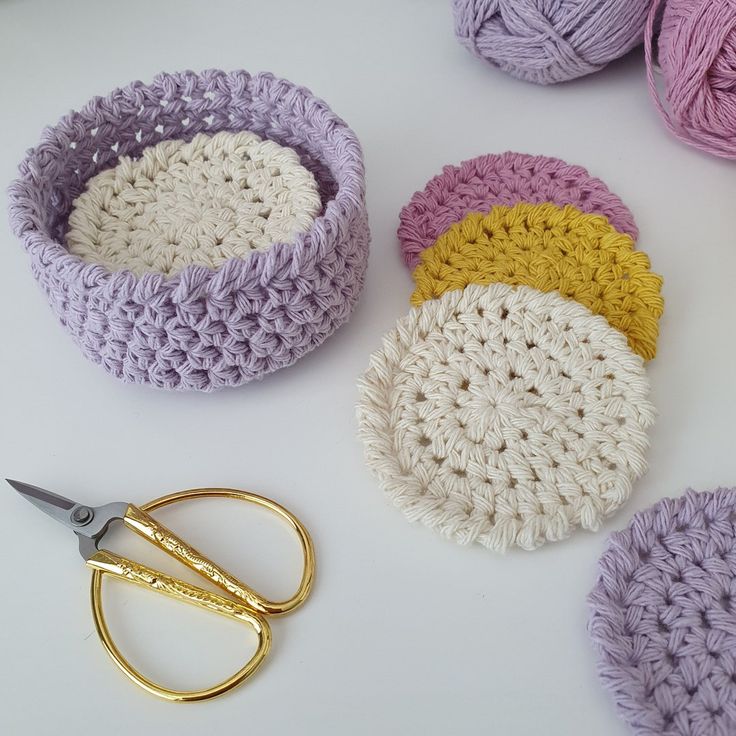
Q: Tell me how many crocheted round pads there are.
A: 5